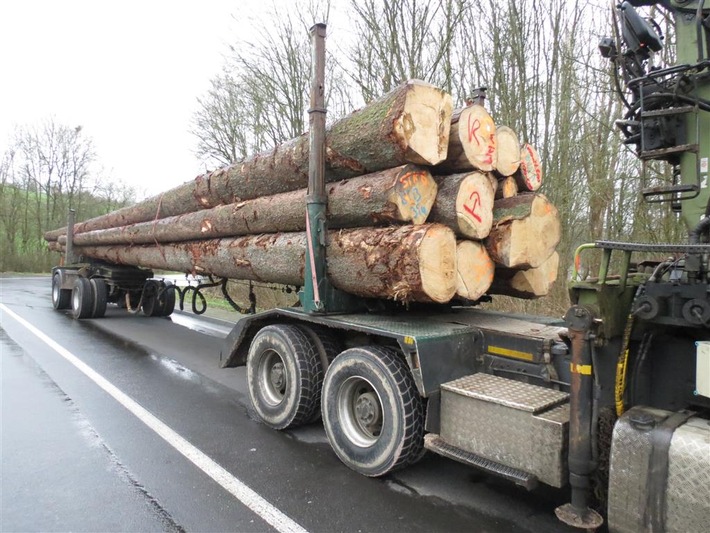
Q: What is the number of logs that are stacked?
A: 11